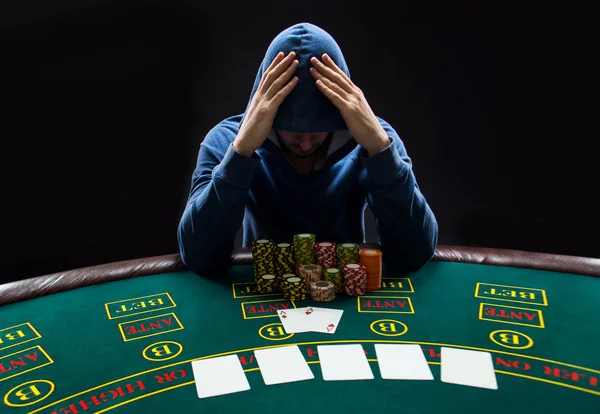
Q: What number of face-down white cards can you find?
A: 5